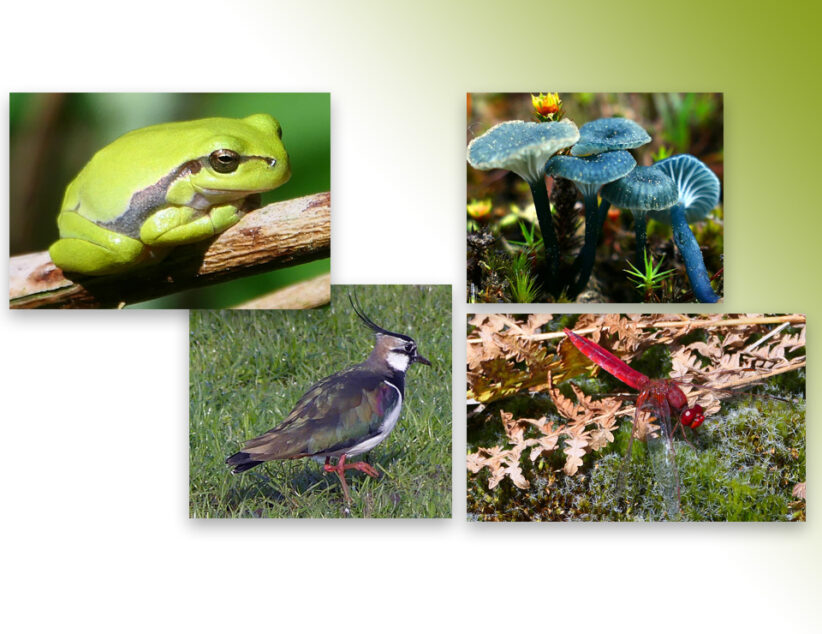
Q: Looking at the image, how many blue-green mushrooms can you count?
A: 5